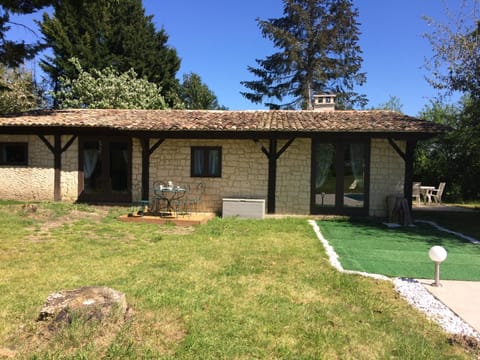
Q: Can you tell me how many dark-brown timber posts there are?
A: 4